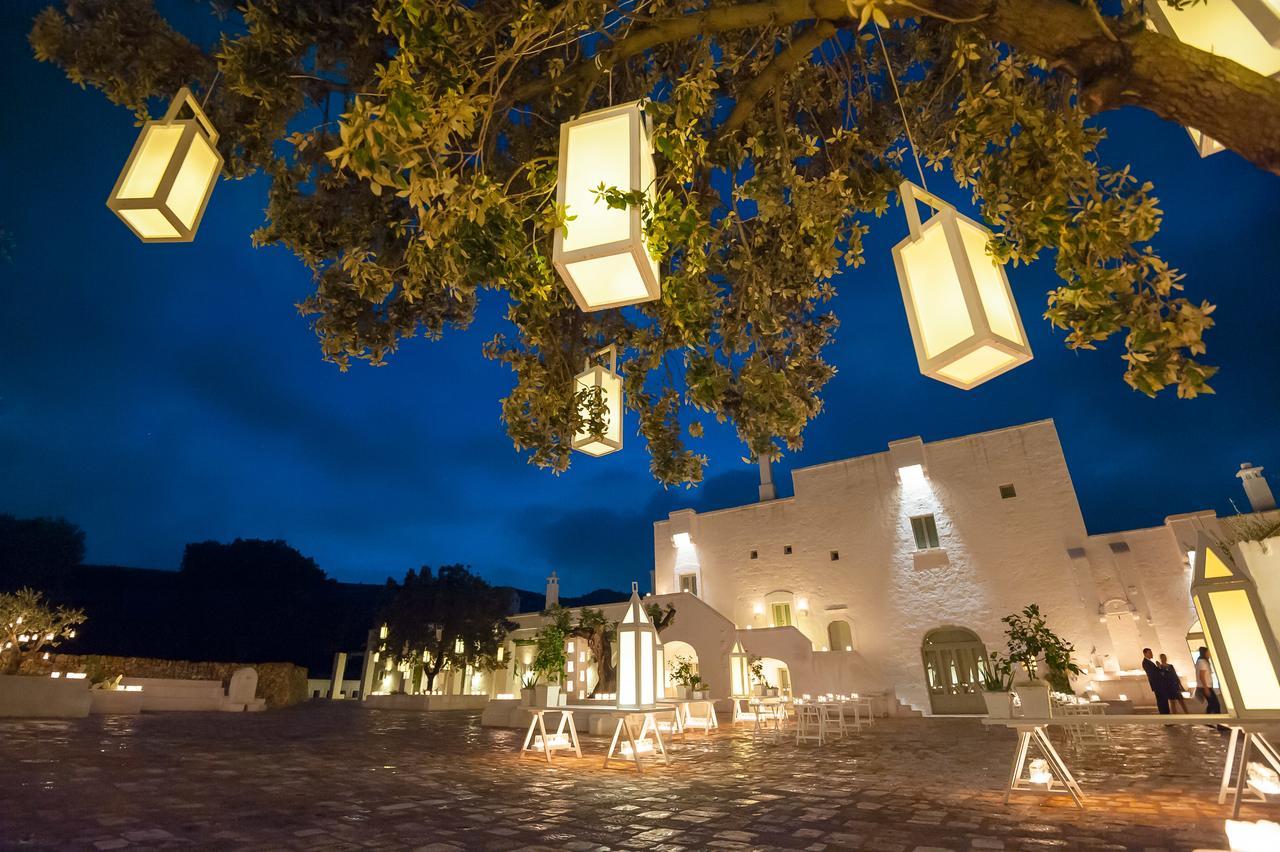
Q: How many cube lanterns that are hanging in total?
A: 5